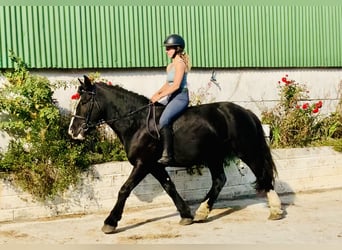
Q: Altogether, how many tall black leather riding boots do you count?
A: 1